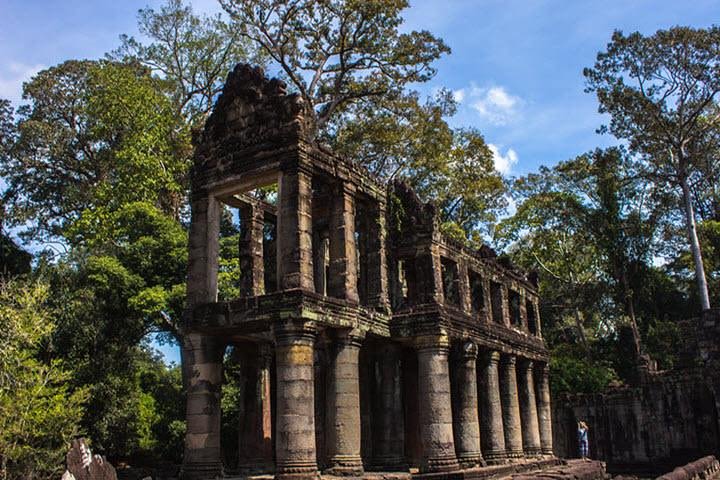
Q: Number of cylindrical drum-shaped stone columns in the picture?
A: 11